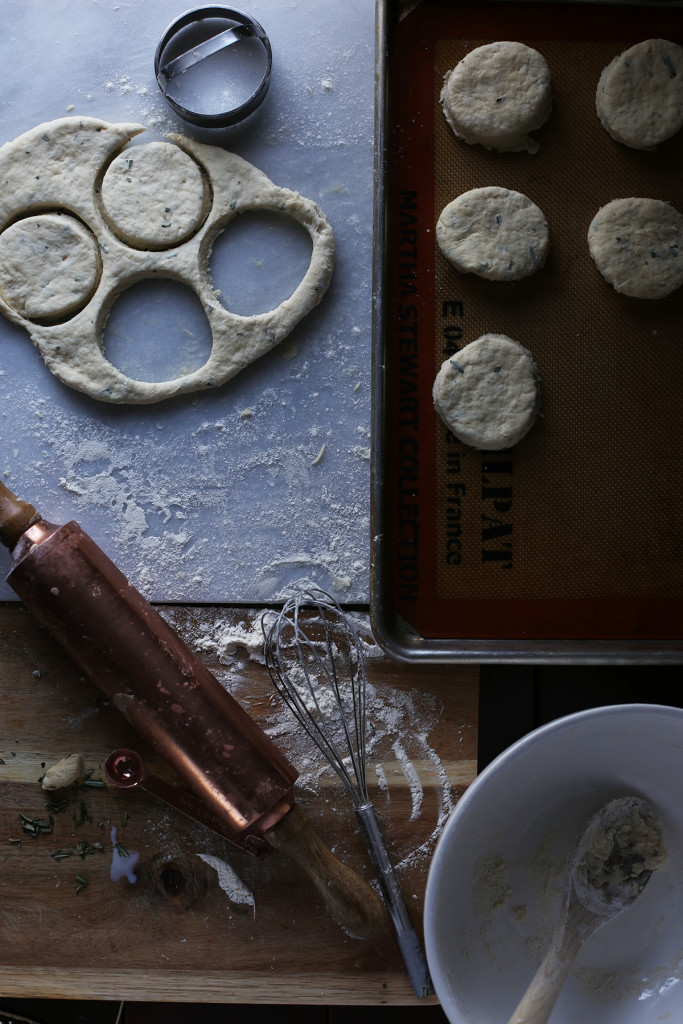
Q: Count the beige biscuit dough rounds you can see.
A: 7